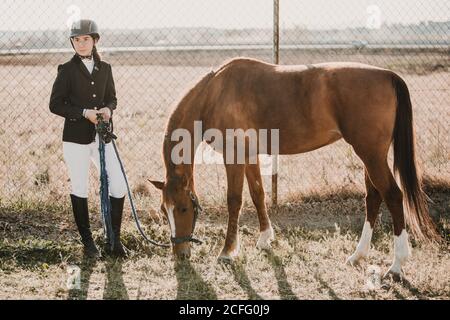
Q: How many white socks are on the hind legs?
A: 2